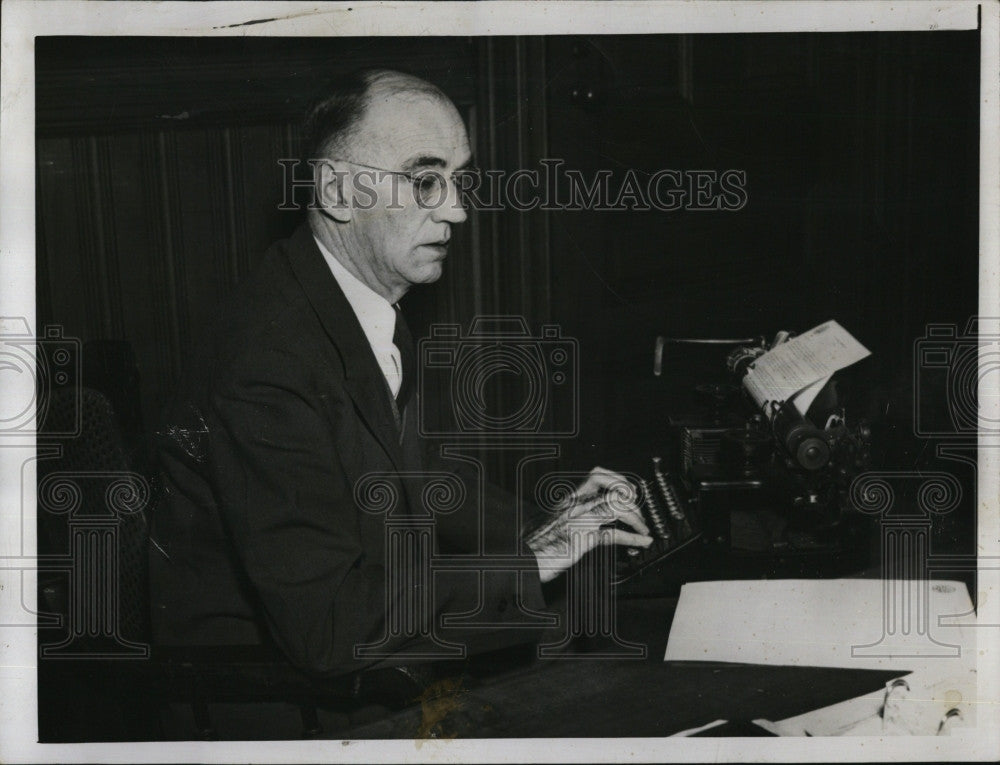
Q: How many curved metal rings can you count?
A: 2